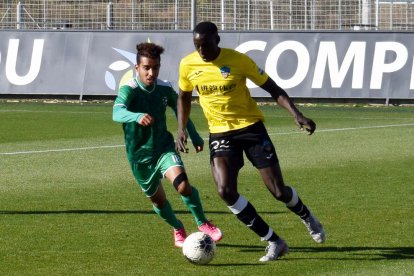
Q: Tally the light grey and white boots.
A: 2